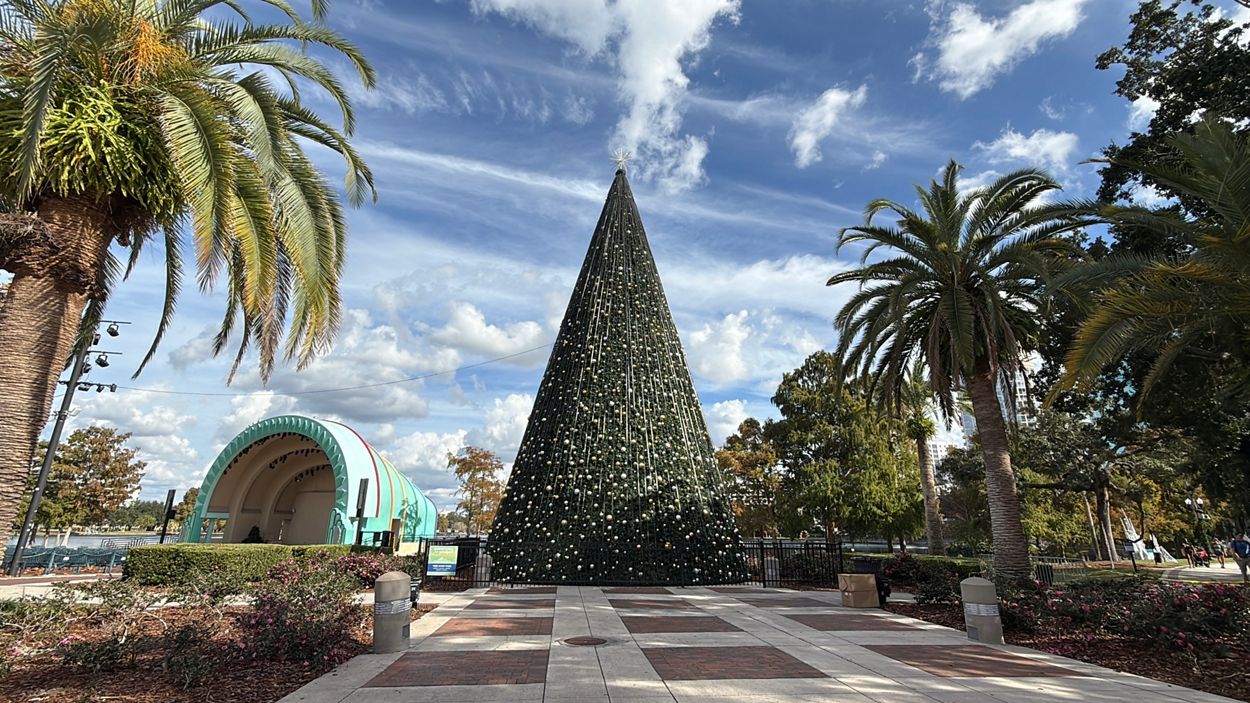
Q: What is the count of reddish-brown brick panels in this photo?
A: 12